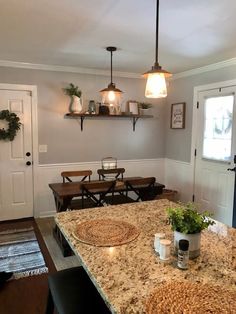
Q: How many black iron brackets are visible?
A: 2